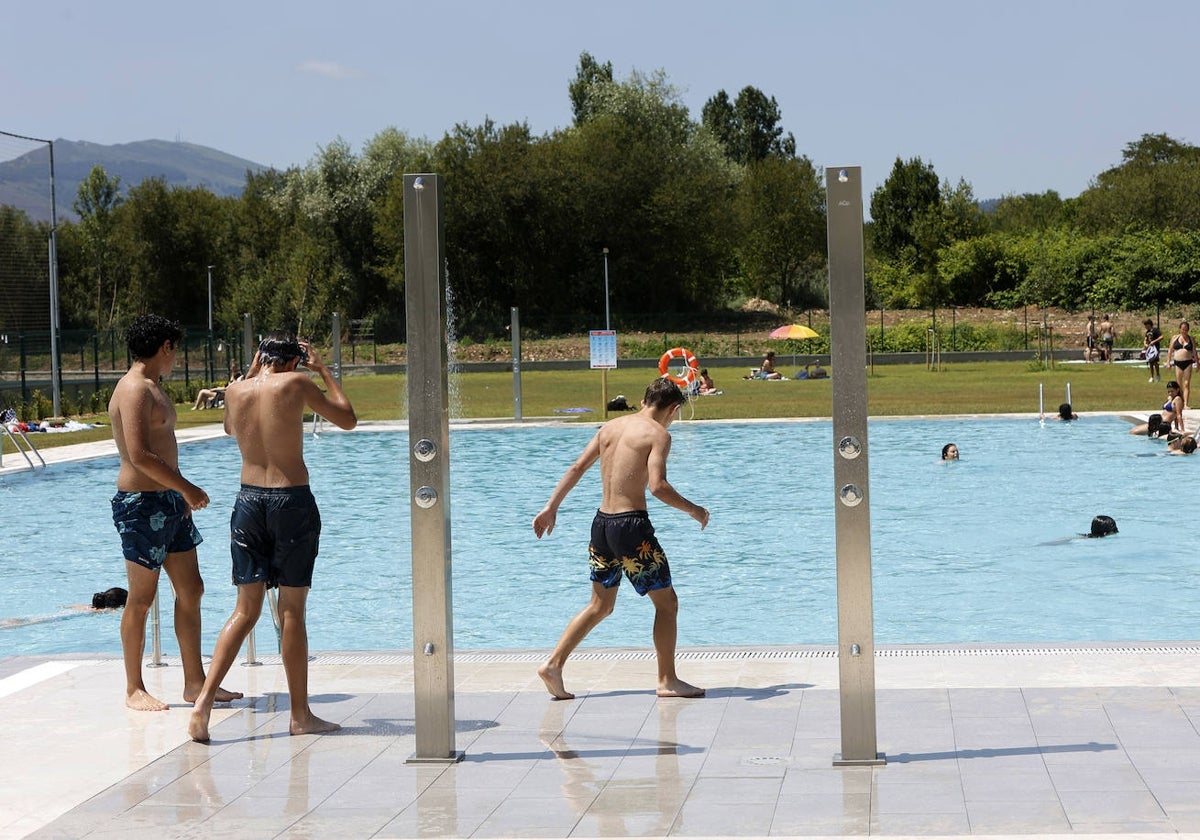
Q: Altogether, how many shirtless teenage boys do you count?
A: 3